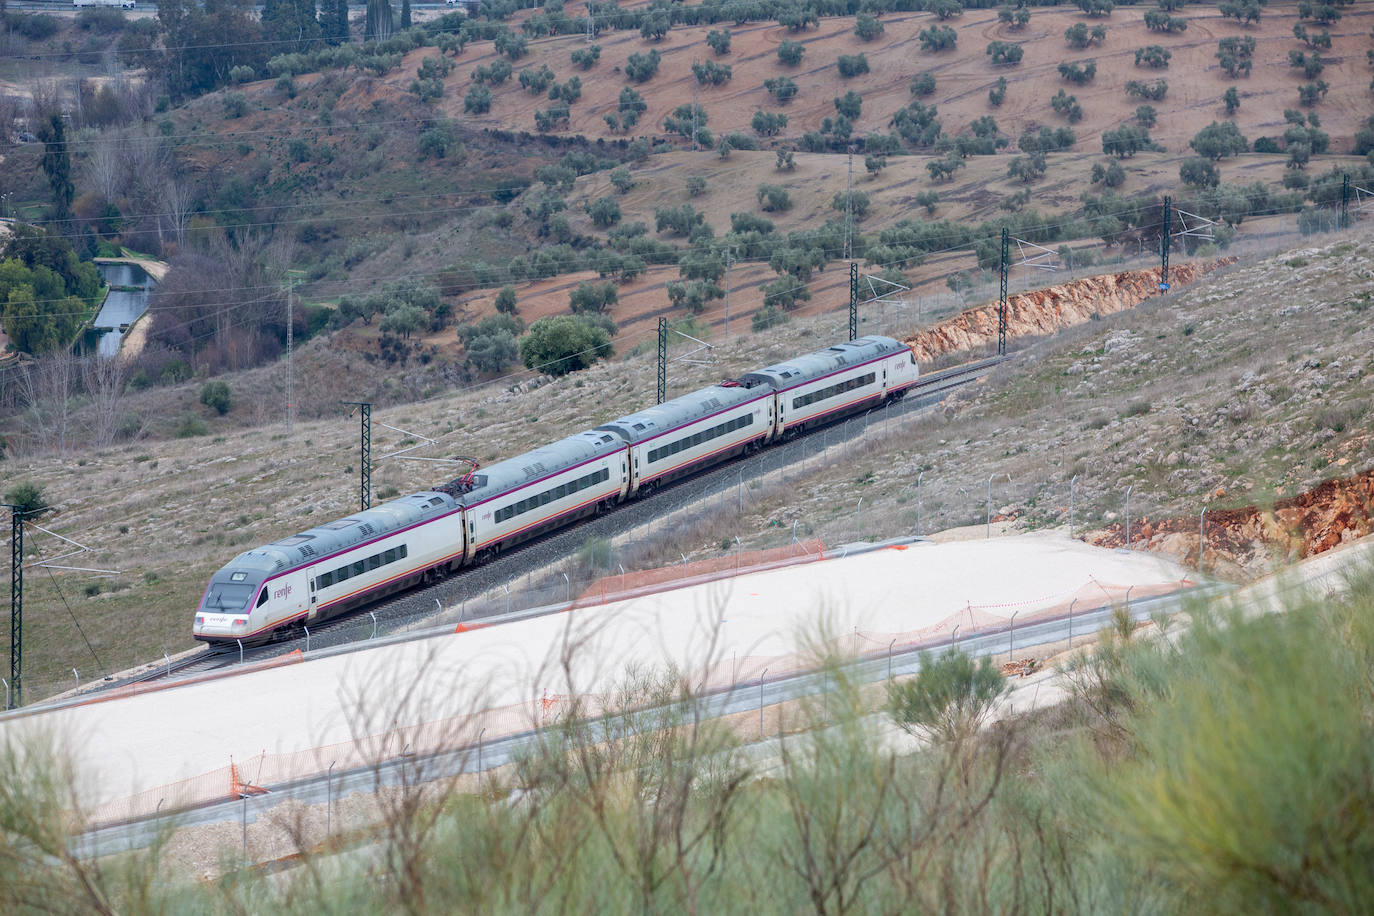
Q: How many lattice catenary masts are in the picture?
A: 7